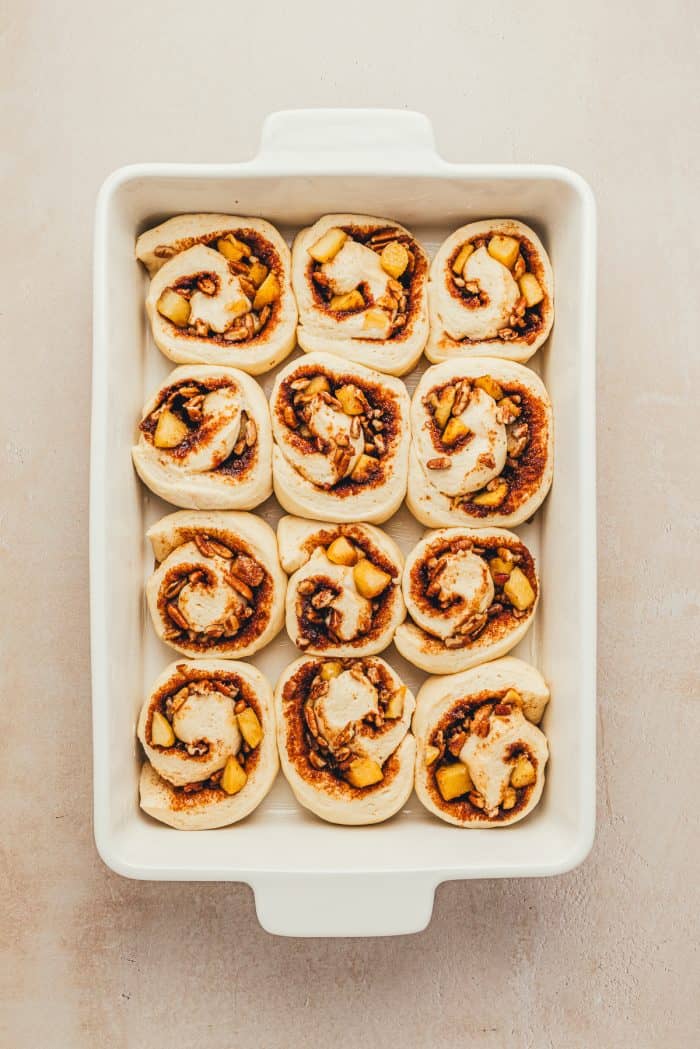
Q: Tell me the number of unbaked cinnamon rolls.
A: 12